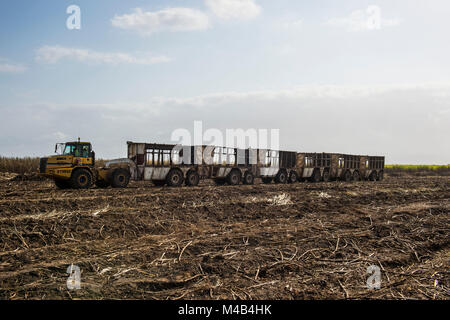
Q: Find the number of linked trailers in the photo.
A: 6